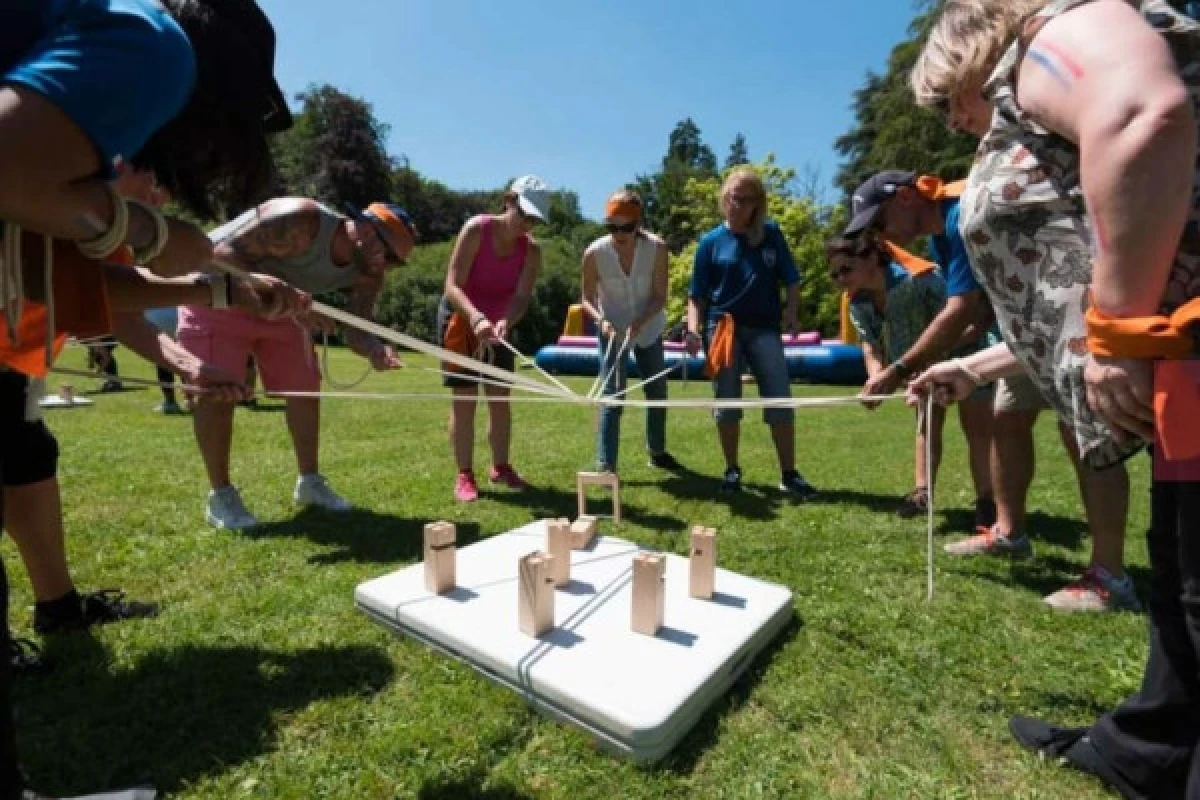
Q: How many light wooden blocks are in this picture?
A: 6